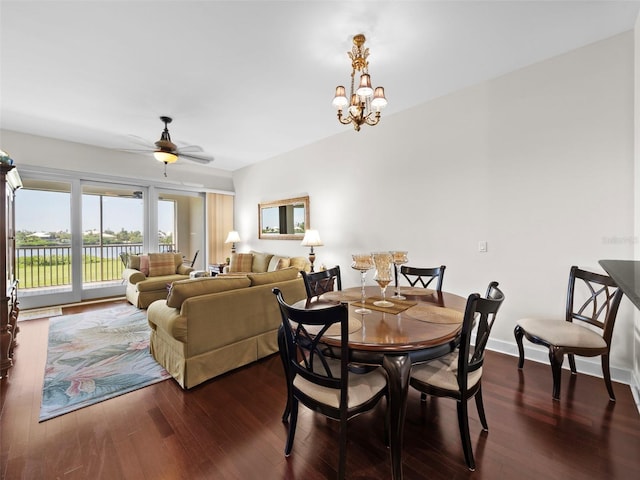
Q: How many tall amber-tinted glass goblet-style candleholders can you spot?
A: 3